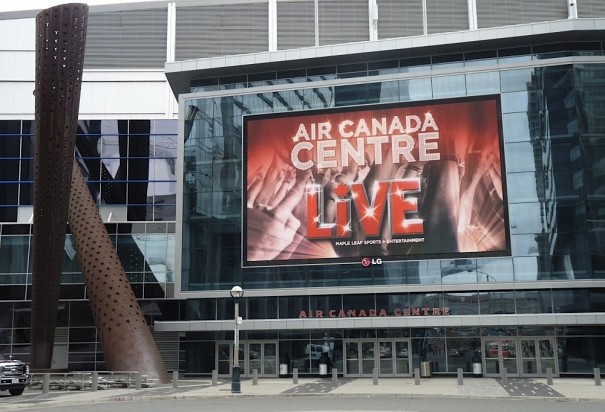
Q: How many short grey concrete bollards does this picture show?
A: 14